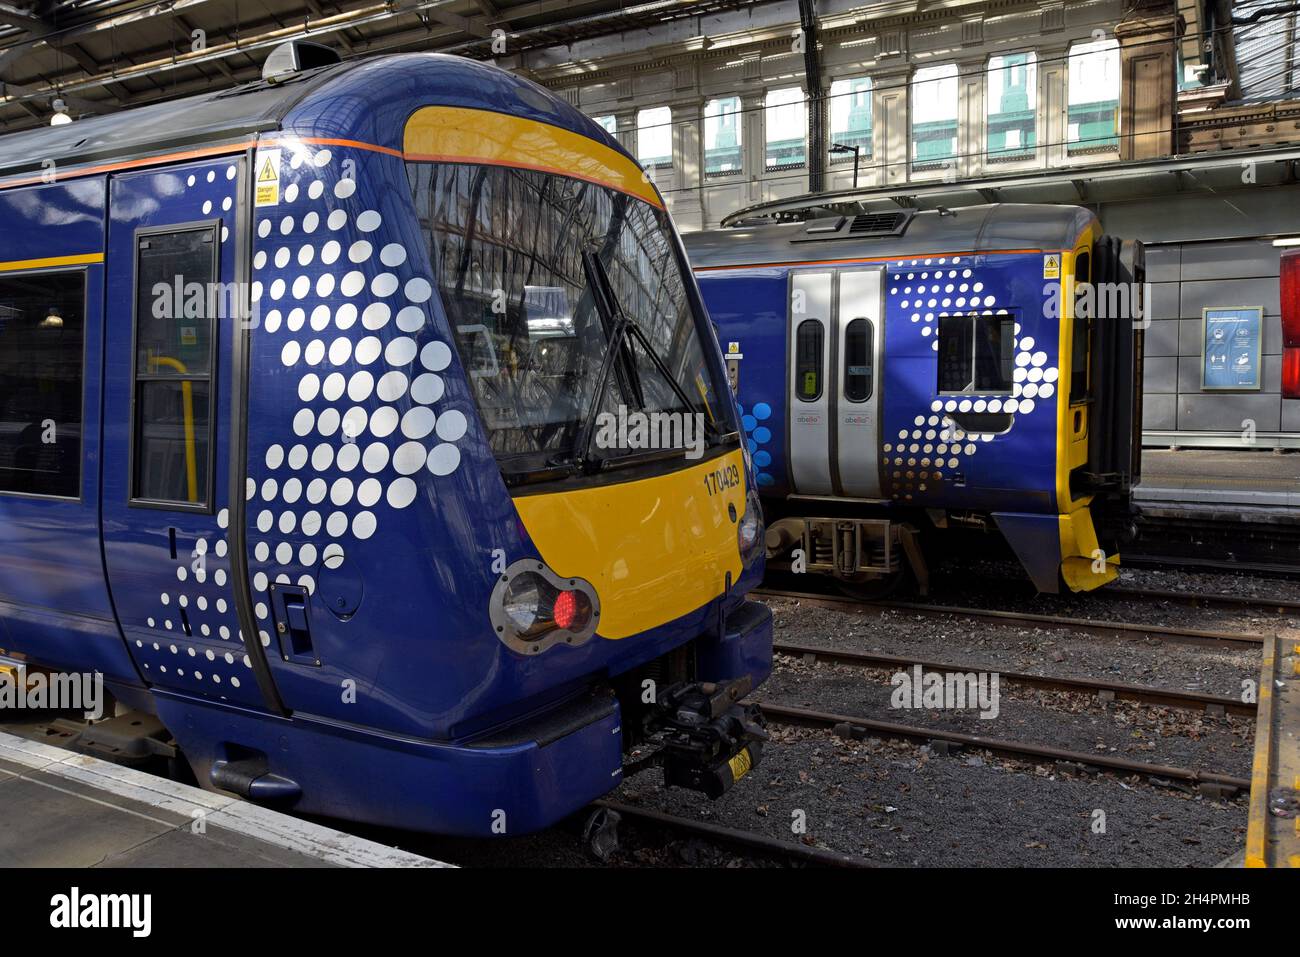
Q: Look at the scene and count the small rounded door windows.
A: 2